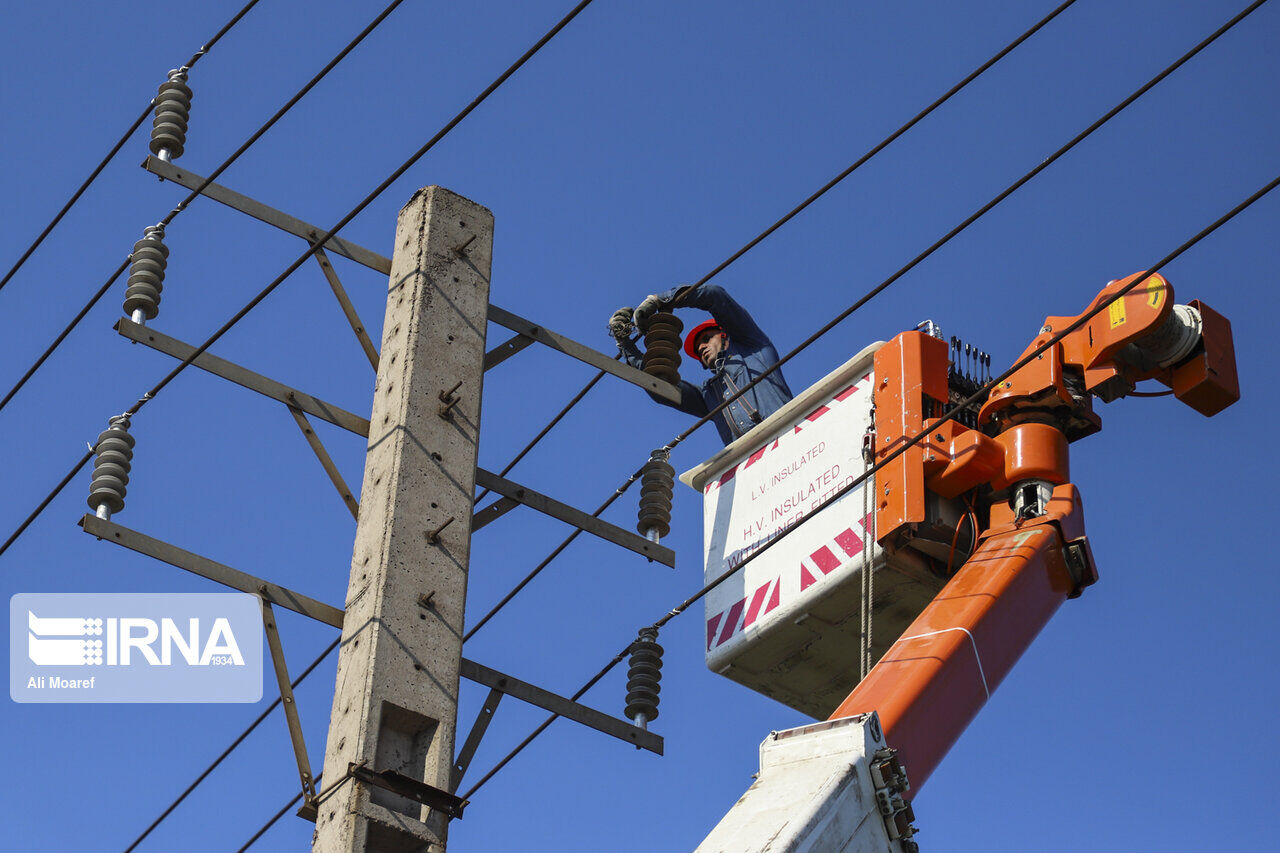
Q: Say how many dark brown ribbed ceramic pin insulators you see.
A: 1